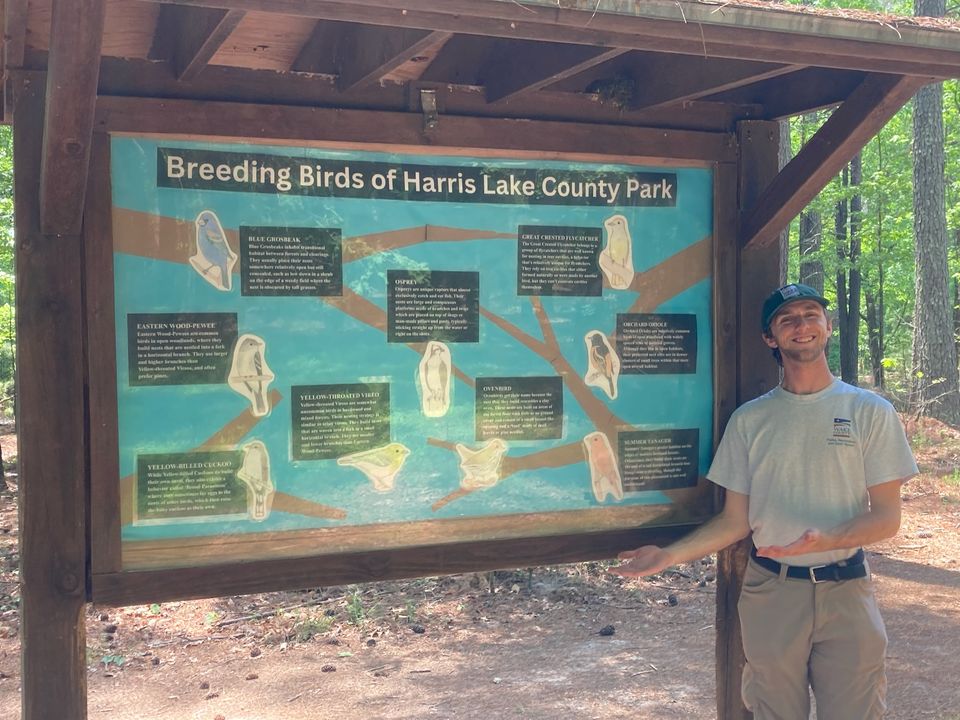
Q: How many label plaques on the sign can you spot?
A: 9